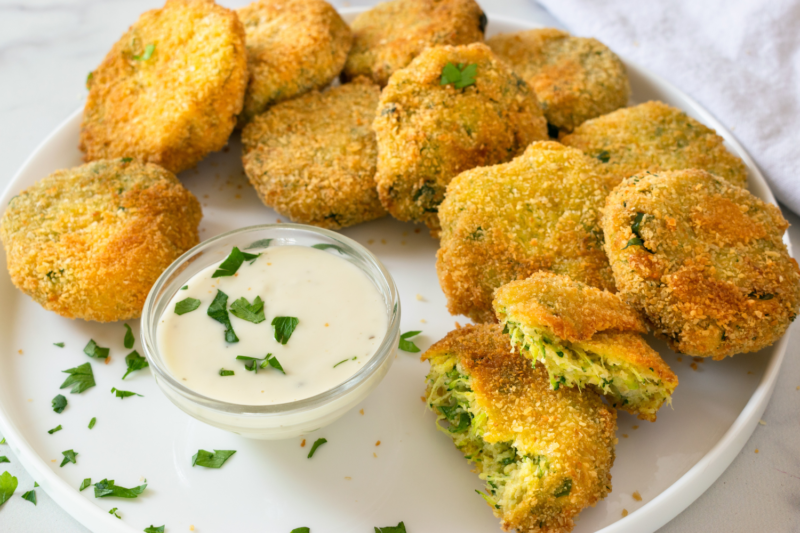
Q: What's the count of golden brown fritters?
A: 11